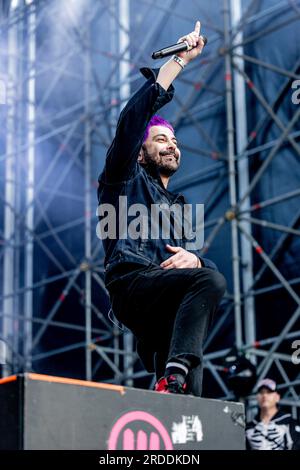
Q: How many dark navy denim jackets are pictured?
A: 1